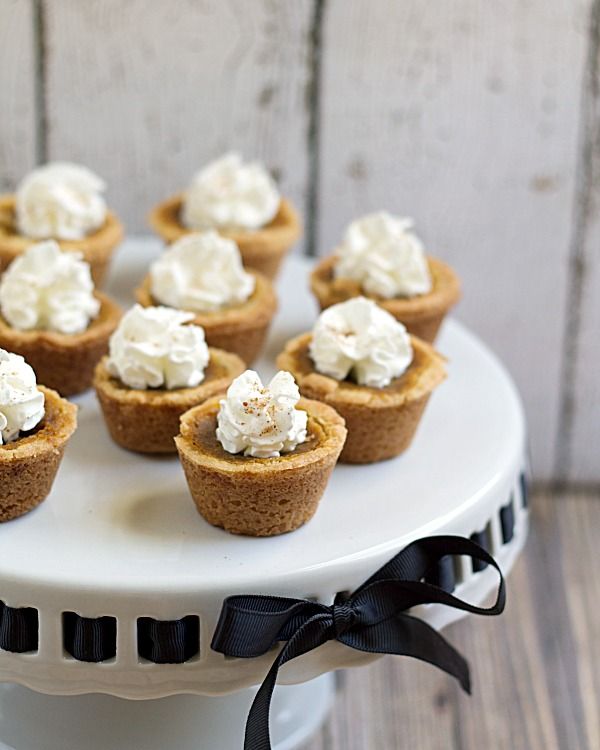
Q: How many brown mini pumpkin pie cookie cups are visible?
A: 9